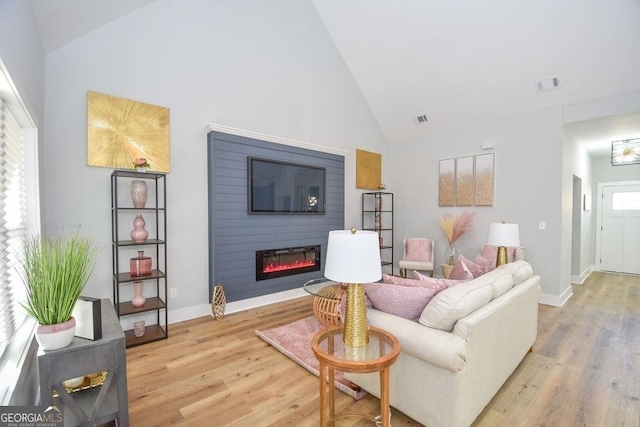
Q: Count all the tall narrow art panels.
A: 3